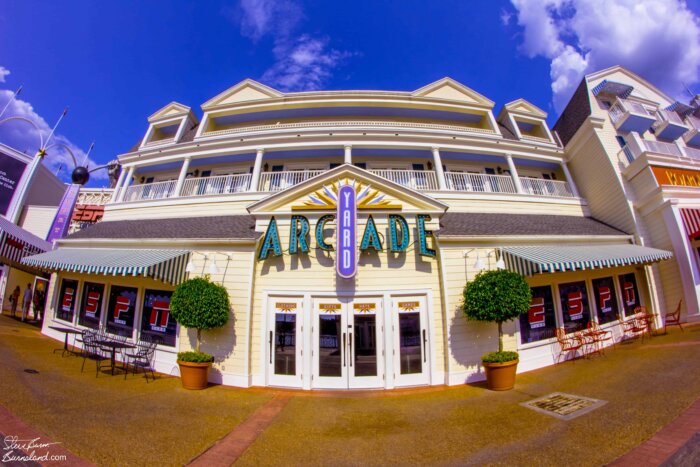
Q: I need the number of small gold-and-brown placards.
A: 4